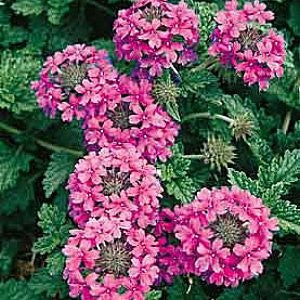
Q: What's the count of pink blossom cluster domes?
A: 7